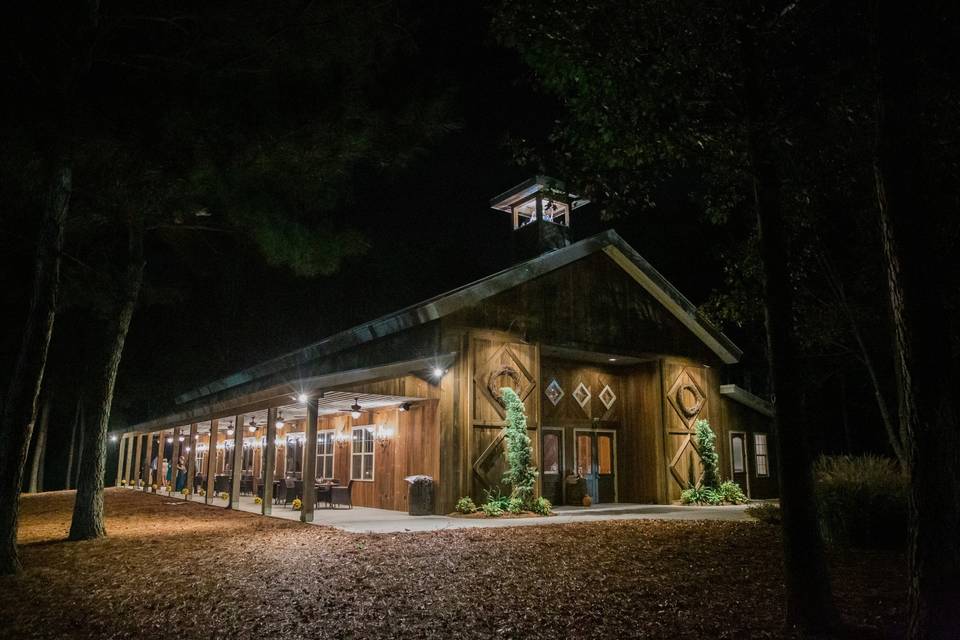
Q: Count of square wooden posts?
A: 11